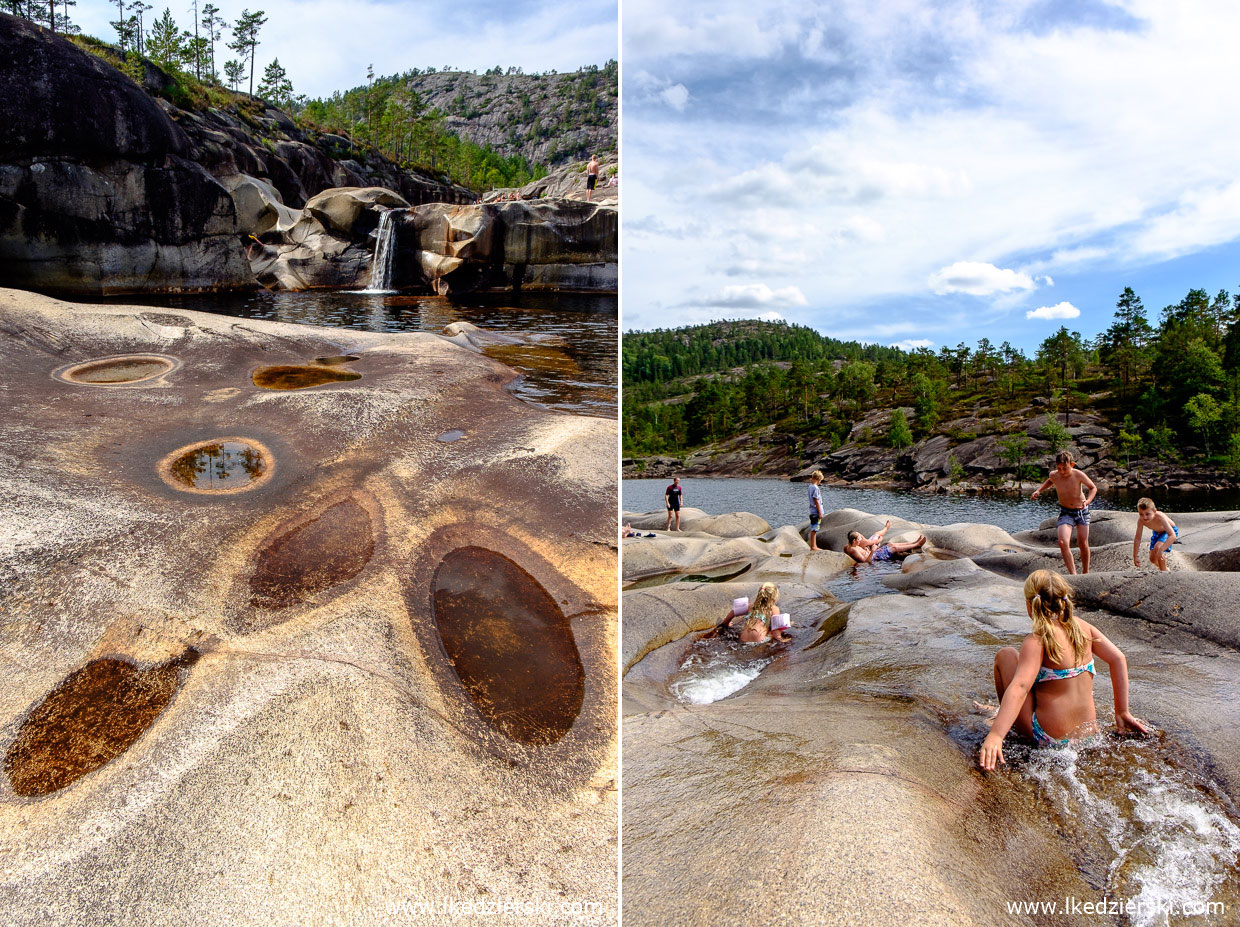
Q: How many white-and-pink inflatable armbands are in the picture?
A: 2